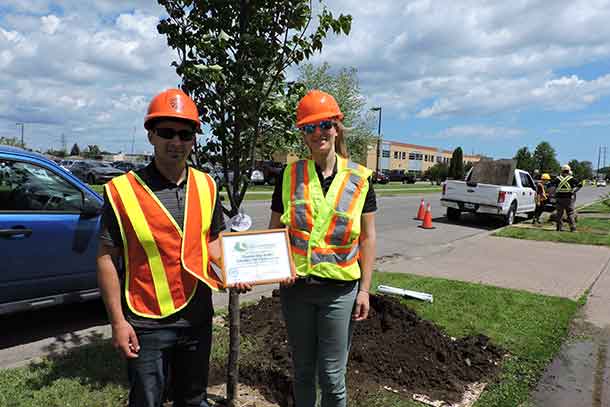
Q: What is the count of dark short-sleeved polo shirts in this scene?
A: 2